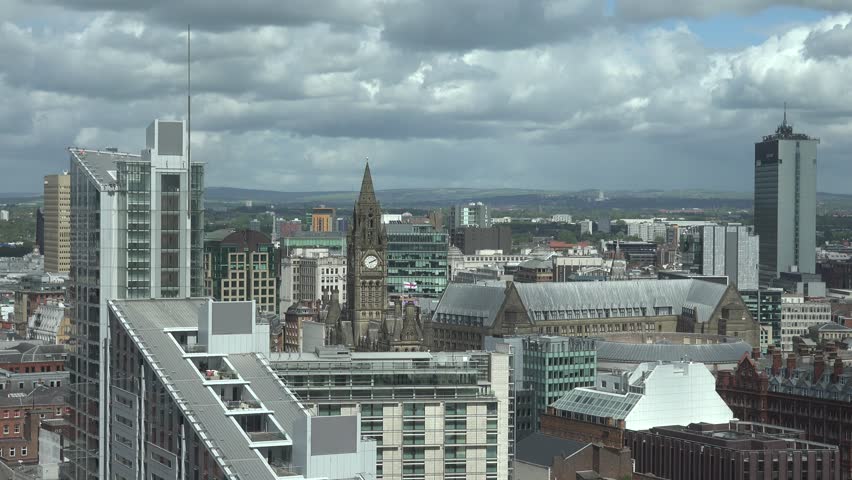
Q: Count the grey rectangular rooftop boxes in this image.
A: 3